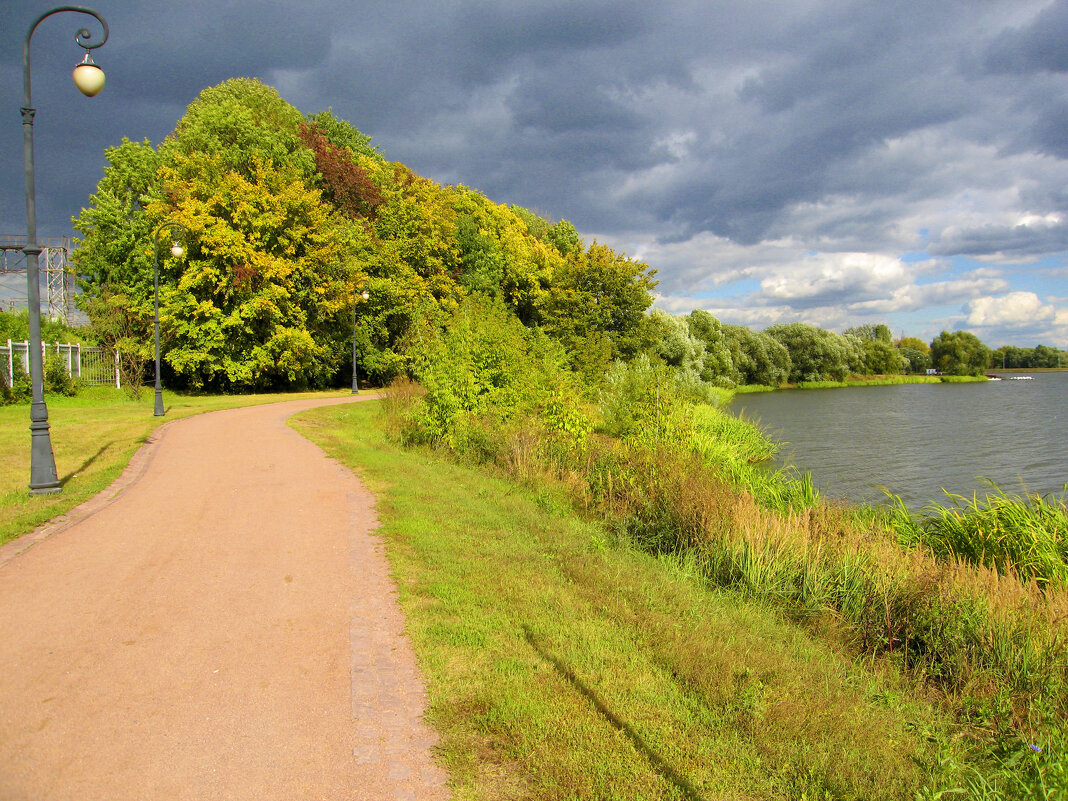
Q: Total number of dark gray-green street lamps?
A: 3